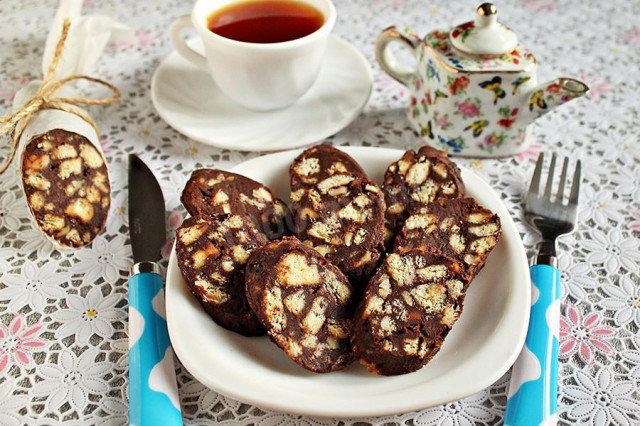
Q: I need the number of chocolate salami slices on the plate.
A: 8